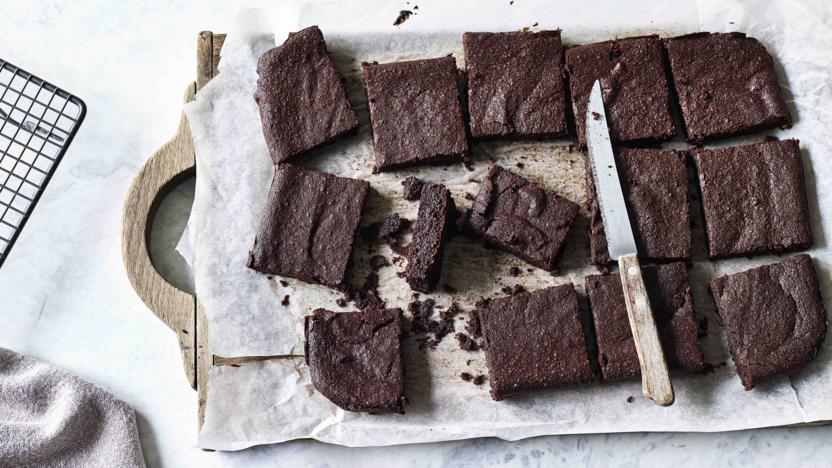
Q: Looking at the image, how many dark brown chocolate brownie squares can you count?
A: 14